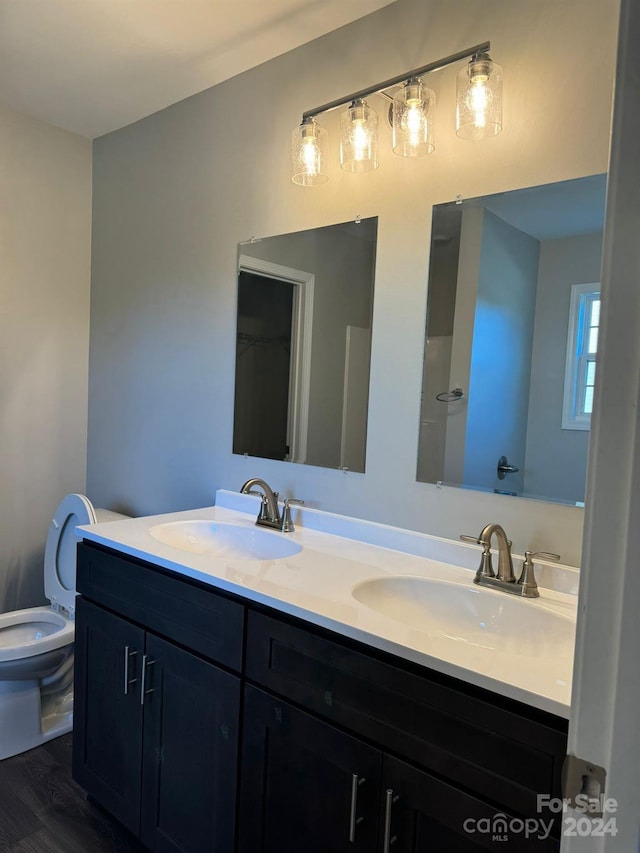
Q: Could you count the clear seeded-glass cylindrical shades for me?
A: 4